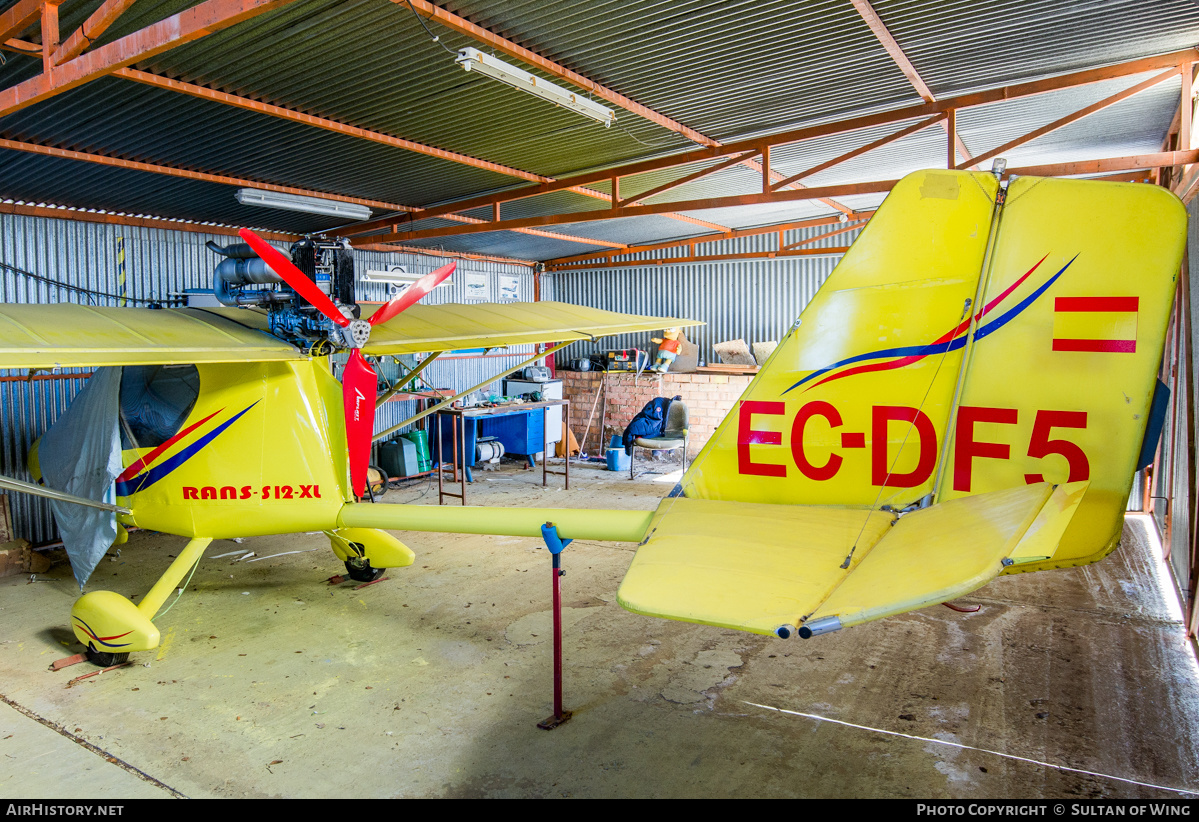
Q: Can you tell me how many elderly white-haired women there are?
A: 0